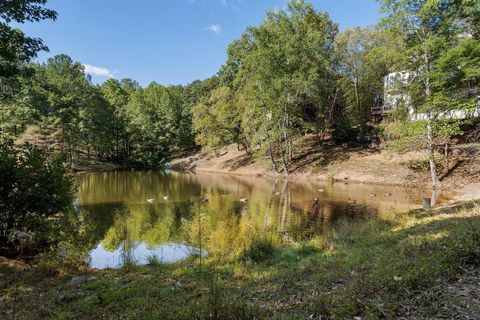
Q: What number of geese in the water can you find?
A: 11